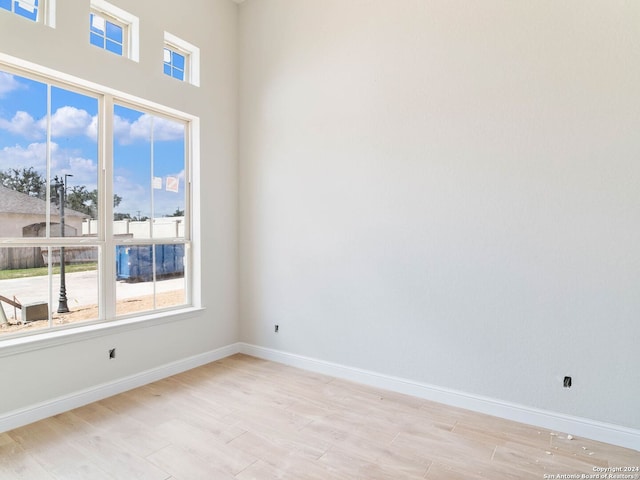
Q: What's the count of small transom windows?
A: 3